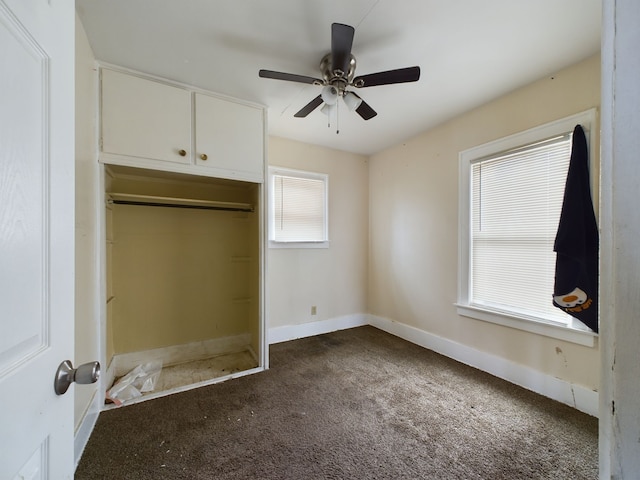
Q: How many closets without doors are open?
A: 1